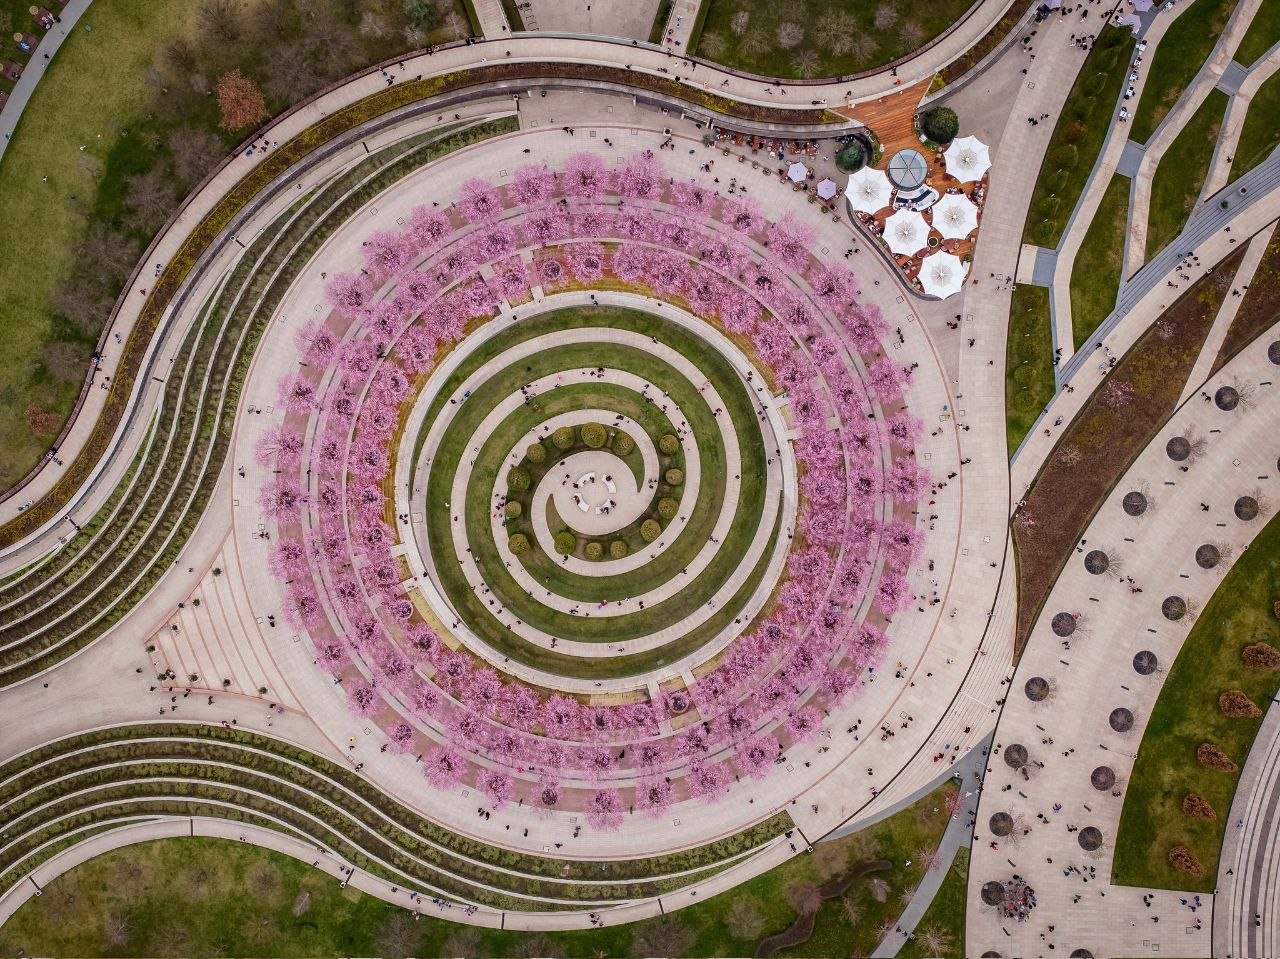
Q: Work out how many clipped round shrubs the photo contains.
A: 14